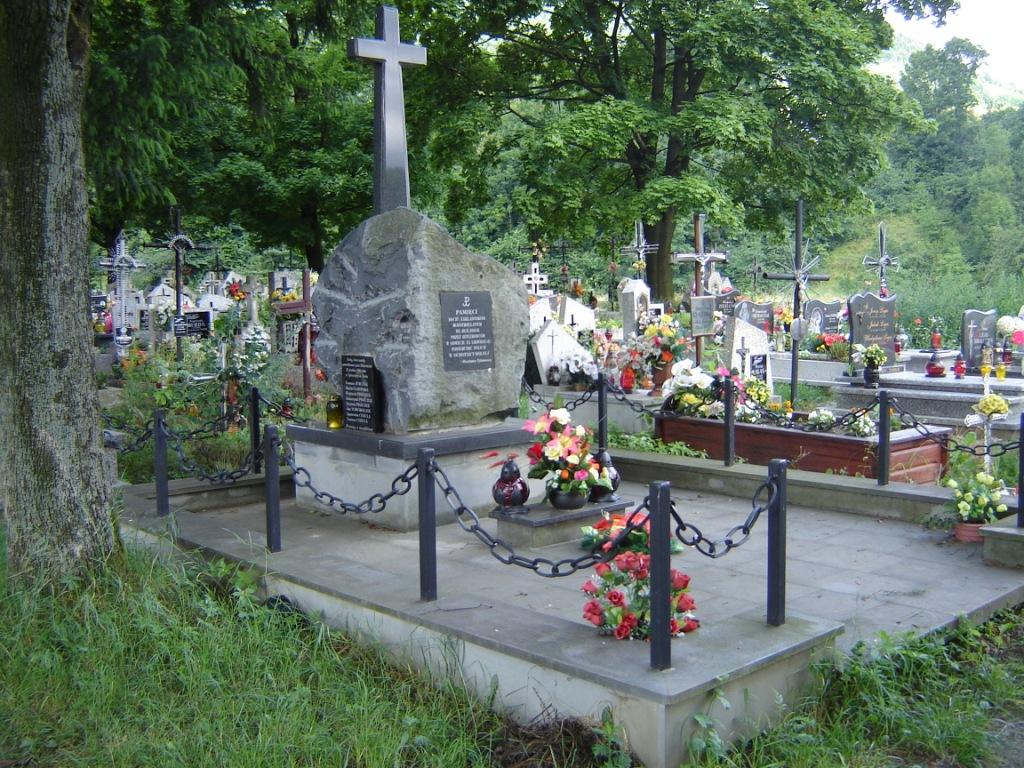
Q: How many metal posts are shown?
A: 10